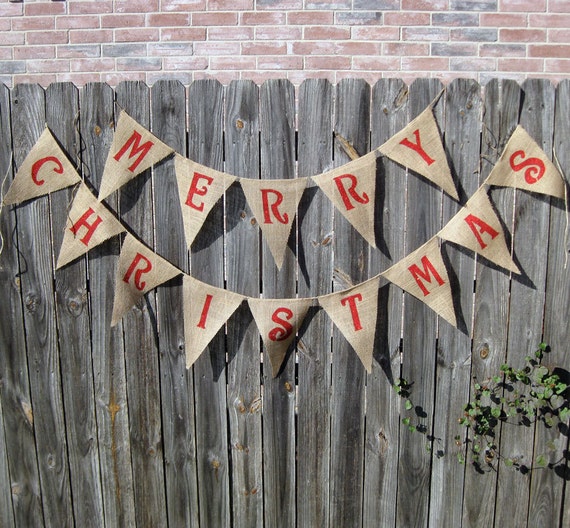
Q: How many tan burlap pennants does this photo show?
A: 14